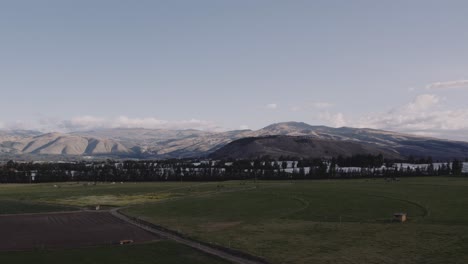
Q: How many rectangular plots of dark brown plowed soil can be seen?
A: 1